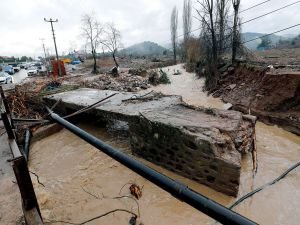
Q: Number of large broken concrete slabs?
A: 1